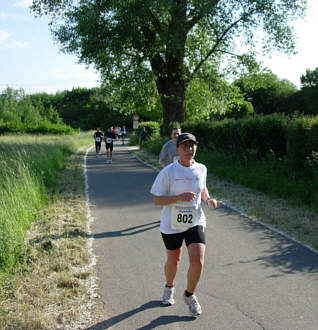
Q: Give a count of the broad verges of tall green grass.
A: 1